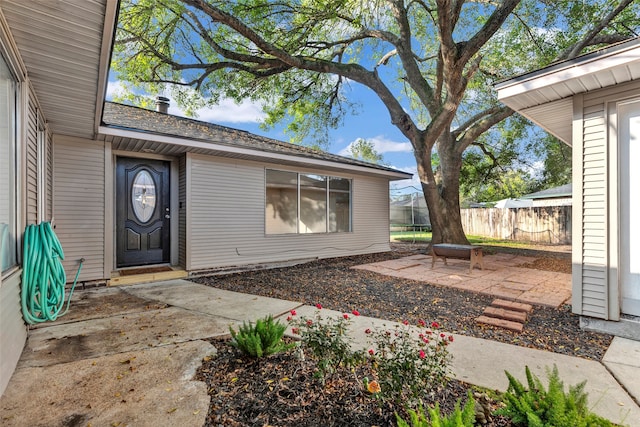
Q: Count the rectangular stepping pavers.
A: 3